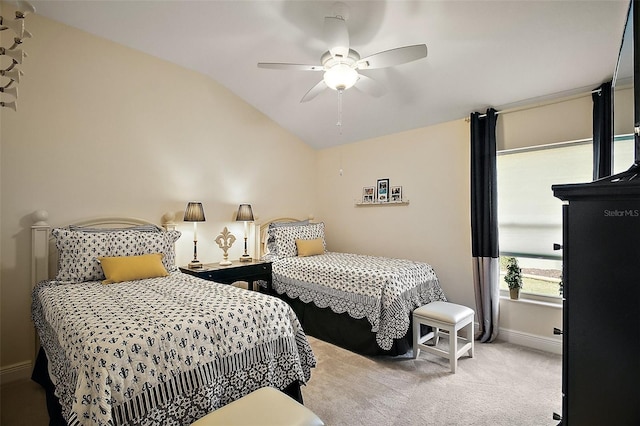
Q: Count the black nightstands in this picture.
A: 1